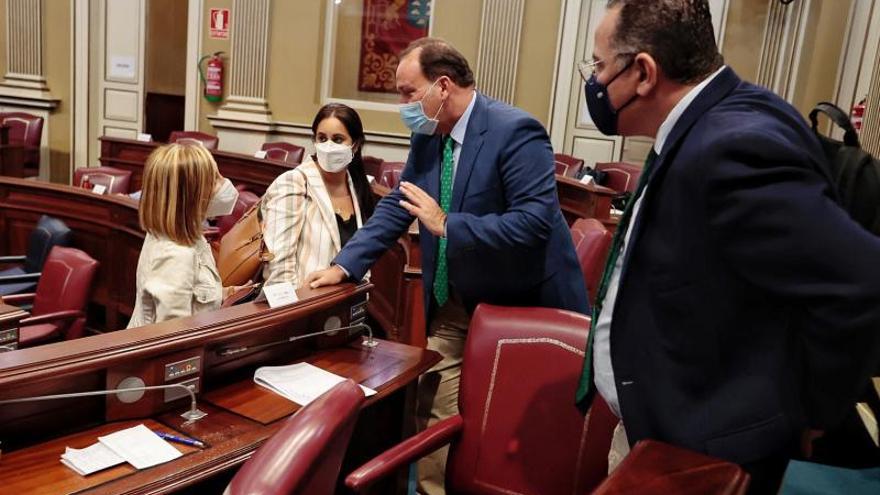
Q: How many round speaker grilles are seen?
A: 2